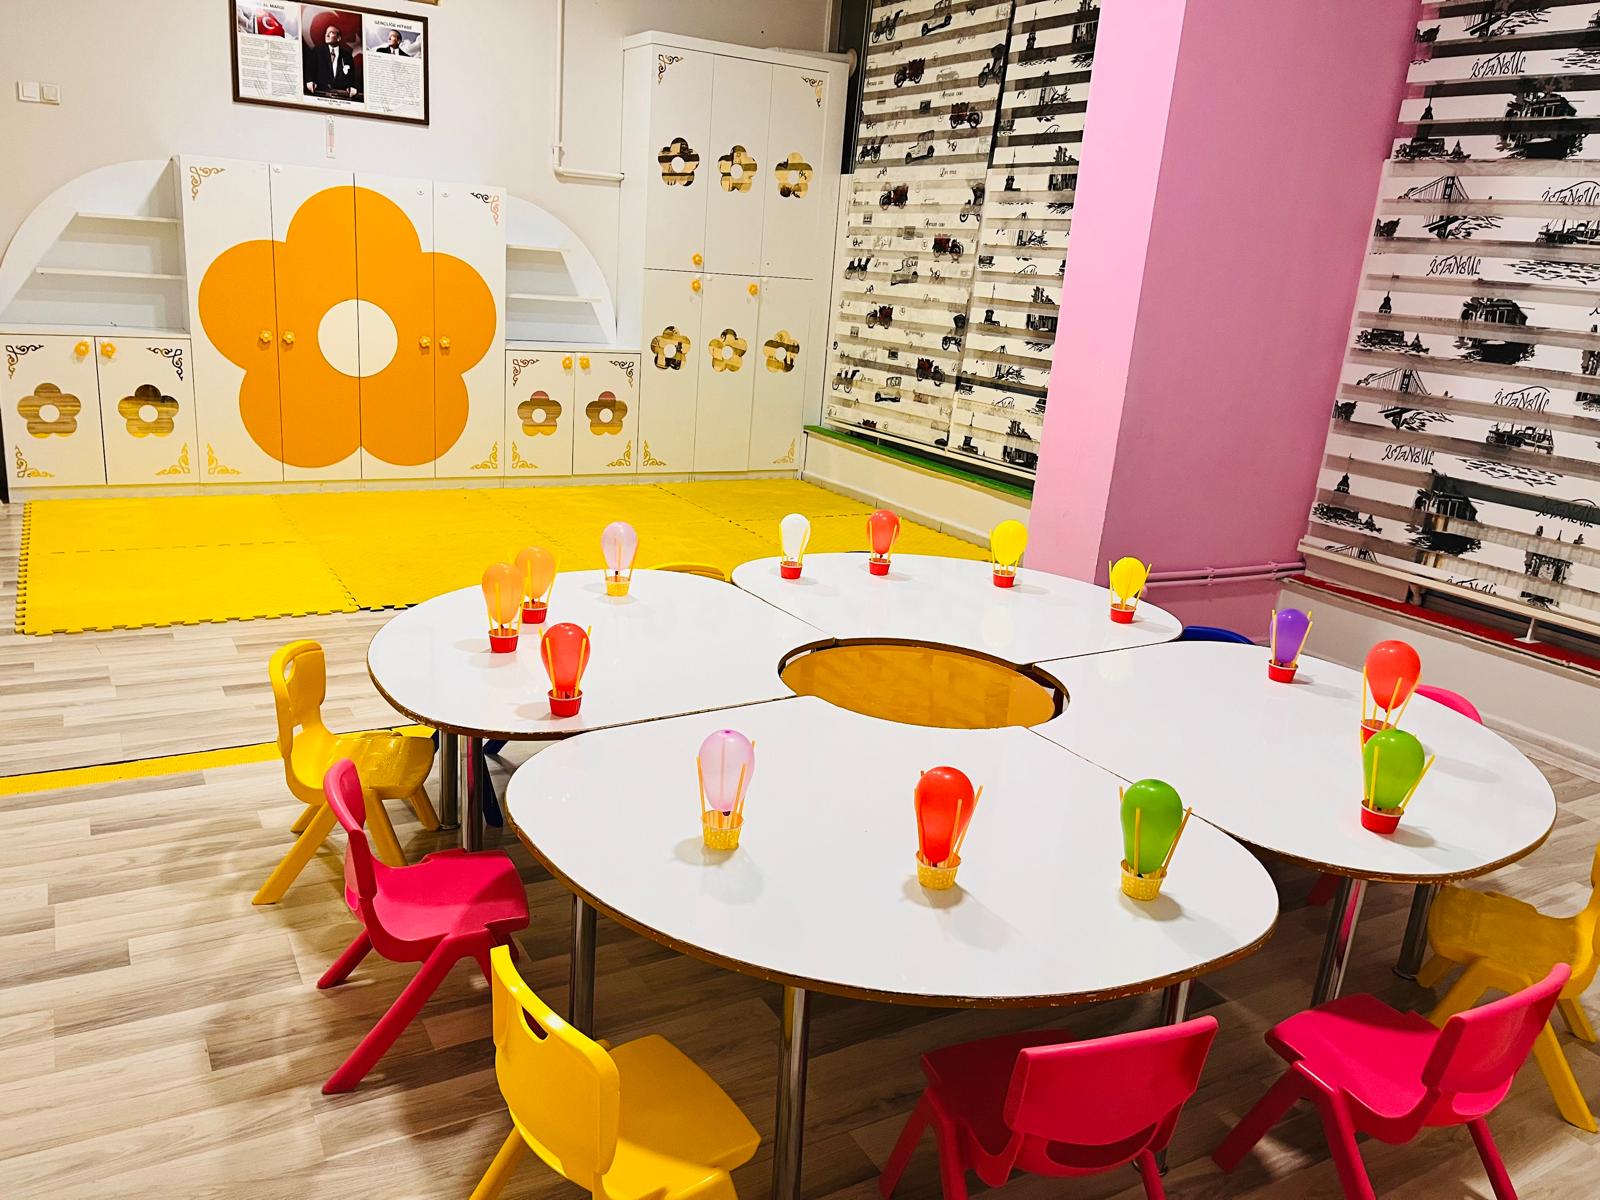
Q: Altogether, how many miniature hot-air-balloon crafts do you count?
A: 14